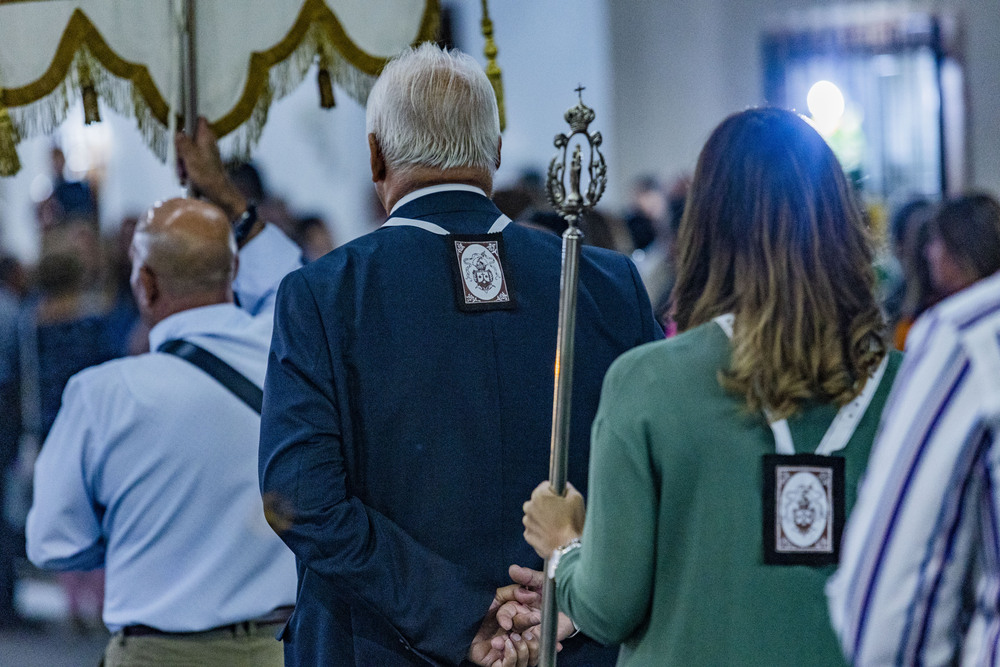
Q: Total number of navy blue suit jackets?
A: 1